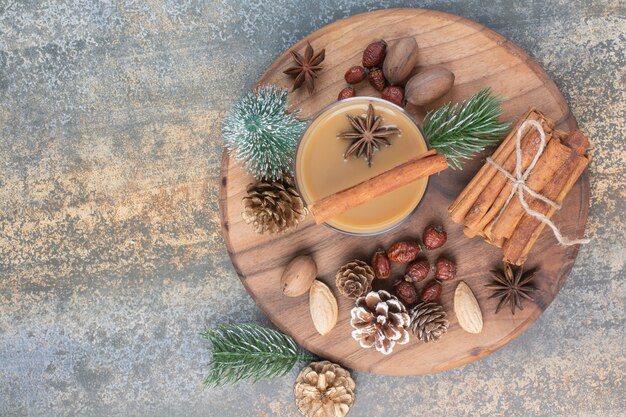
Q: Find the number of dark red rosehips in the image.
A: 12